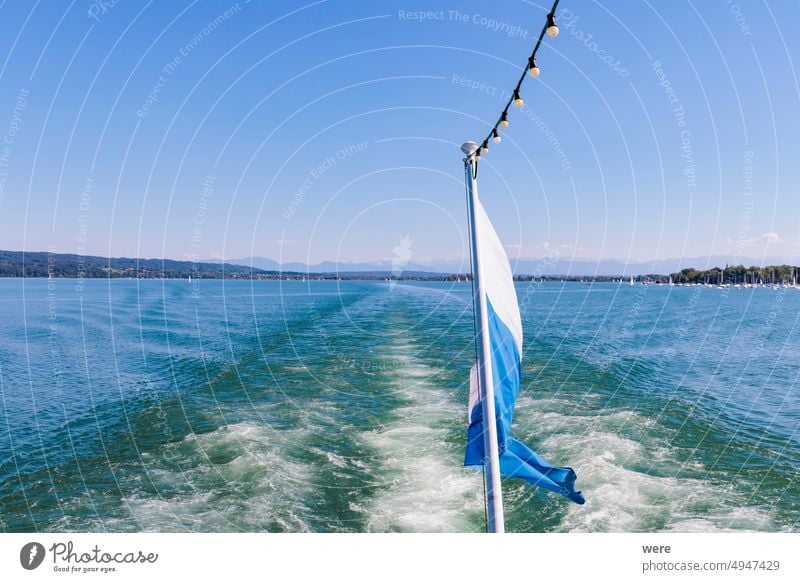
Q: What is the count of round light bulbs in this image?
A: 7